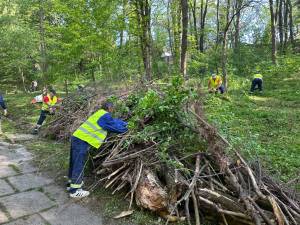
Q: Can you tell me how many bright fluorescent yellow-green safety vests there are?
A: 4